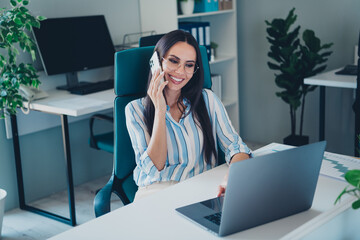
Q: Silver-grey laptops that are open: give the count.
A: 1